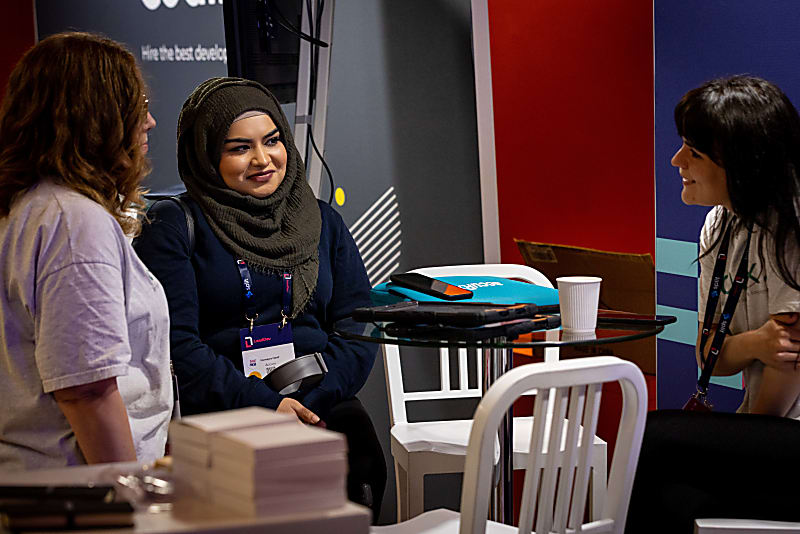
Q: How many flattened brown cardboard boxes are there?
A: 1